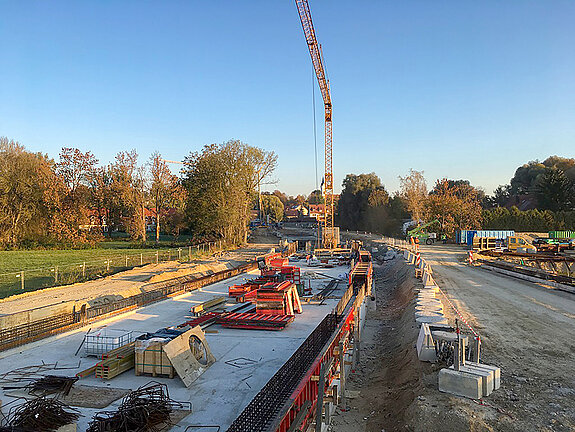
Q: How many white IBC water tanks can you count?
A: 1